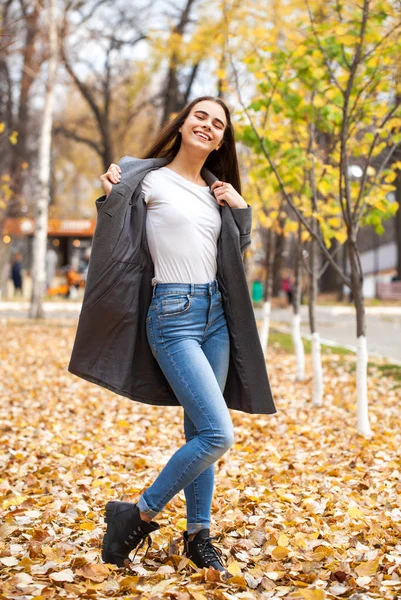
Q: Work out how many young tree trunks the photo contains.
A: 4